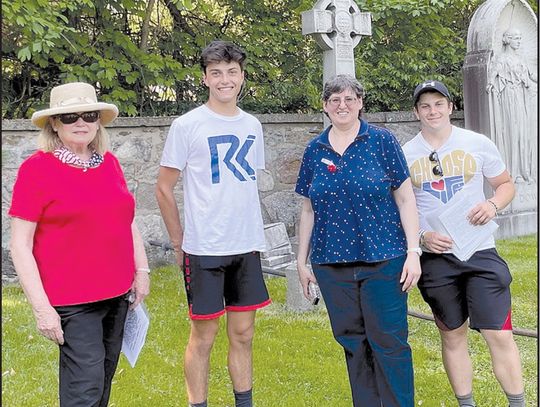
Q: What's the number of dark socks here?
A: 4